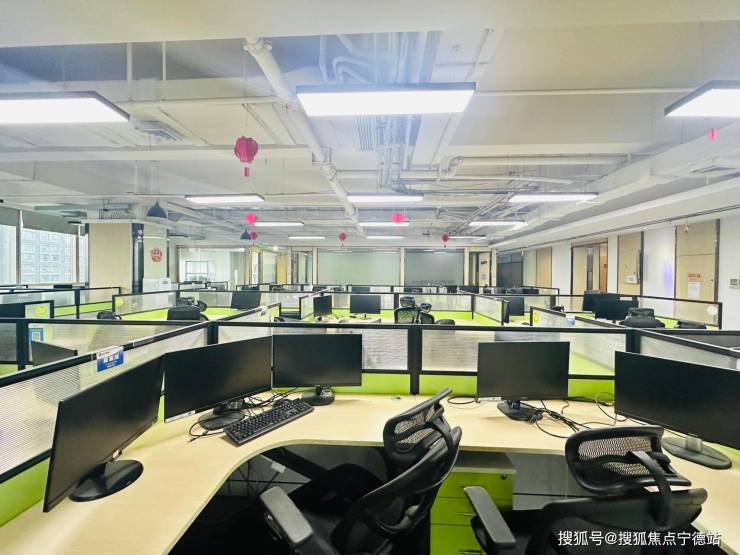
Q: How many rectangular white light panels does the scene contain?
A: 12